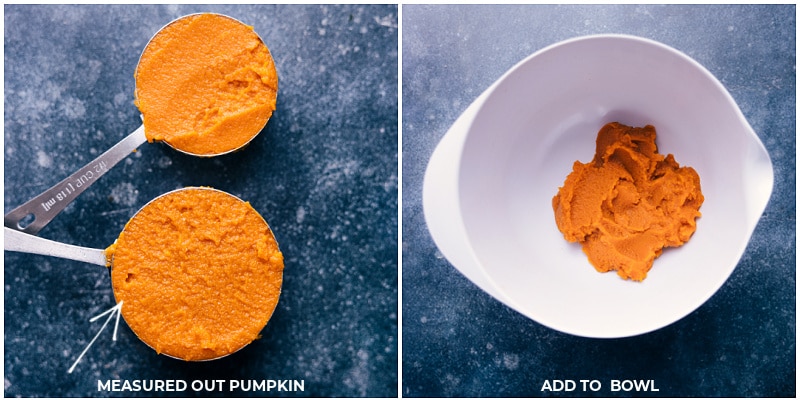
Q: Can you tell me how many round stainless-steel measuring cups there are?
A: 2